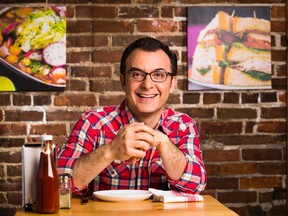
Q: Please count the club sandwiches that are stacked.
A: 2